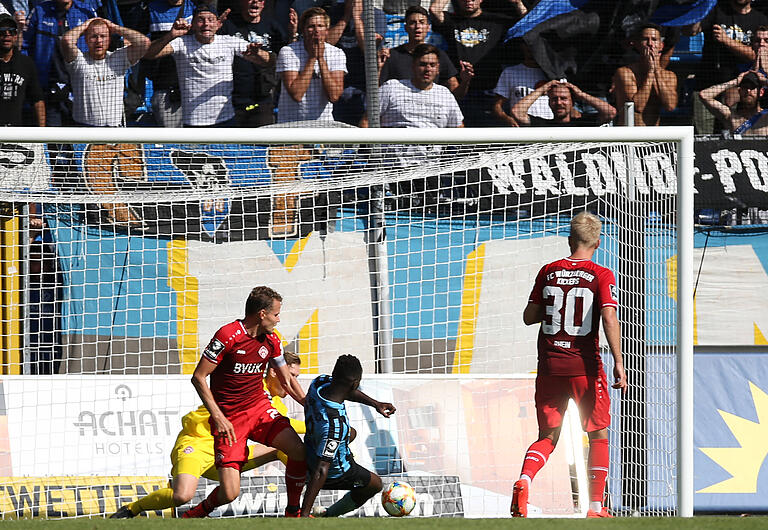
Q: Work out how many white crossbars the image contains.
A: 1